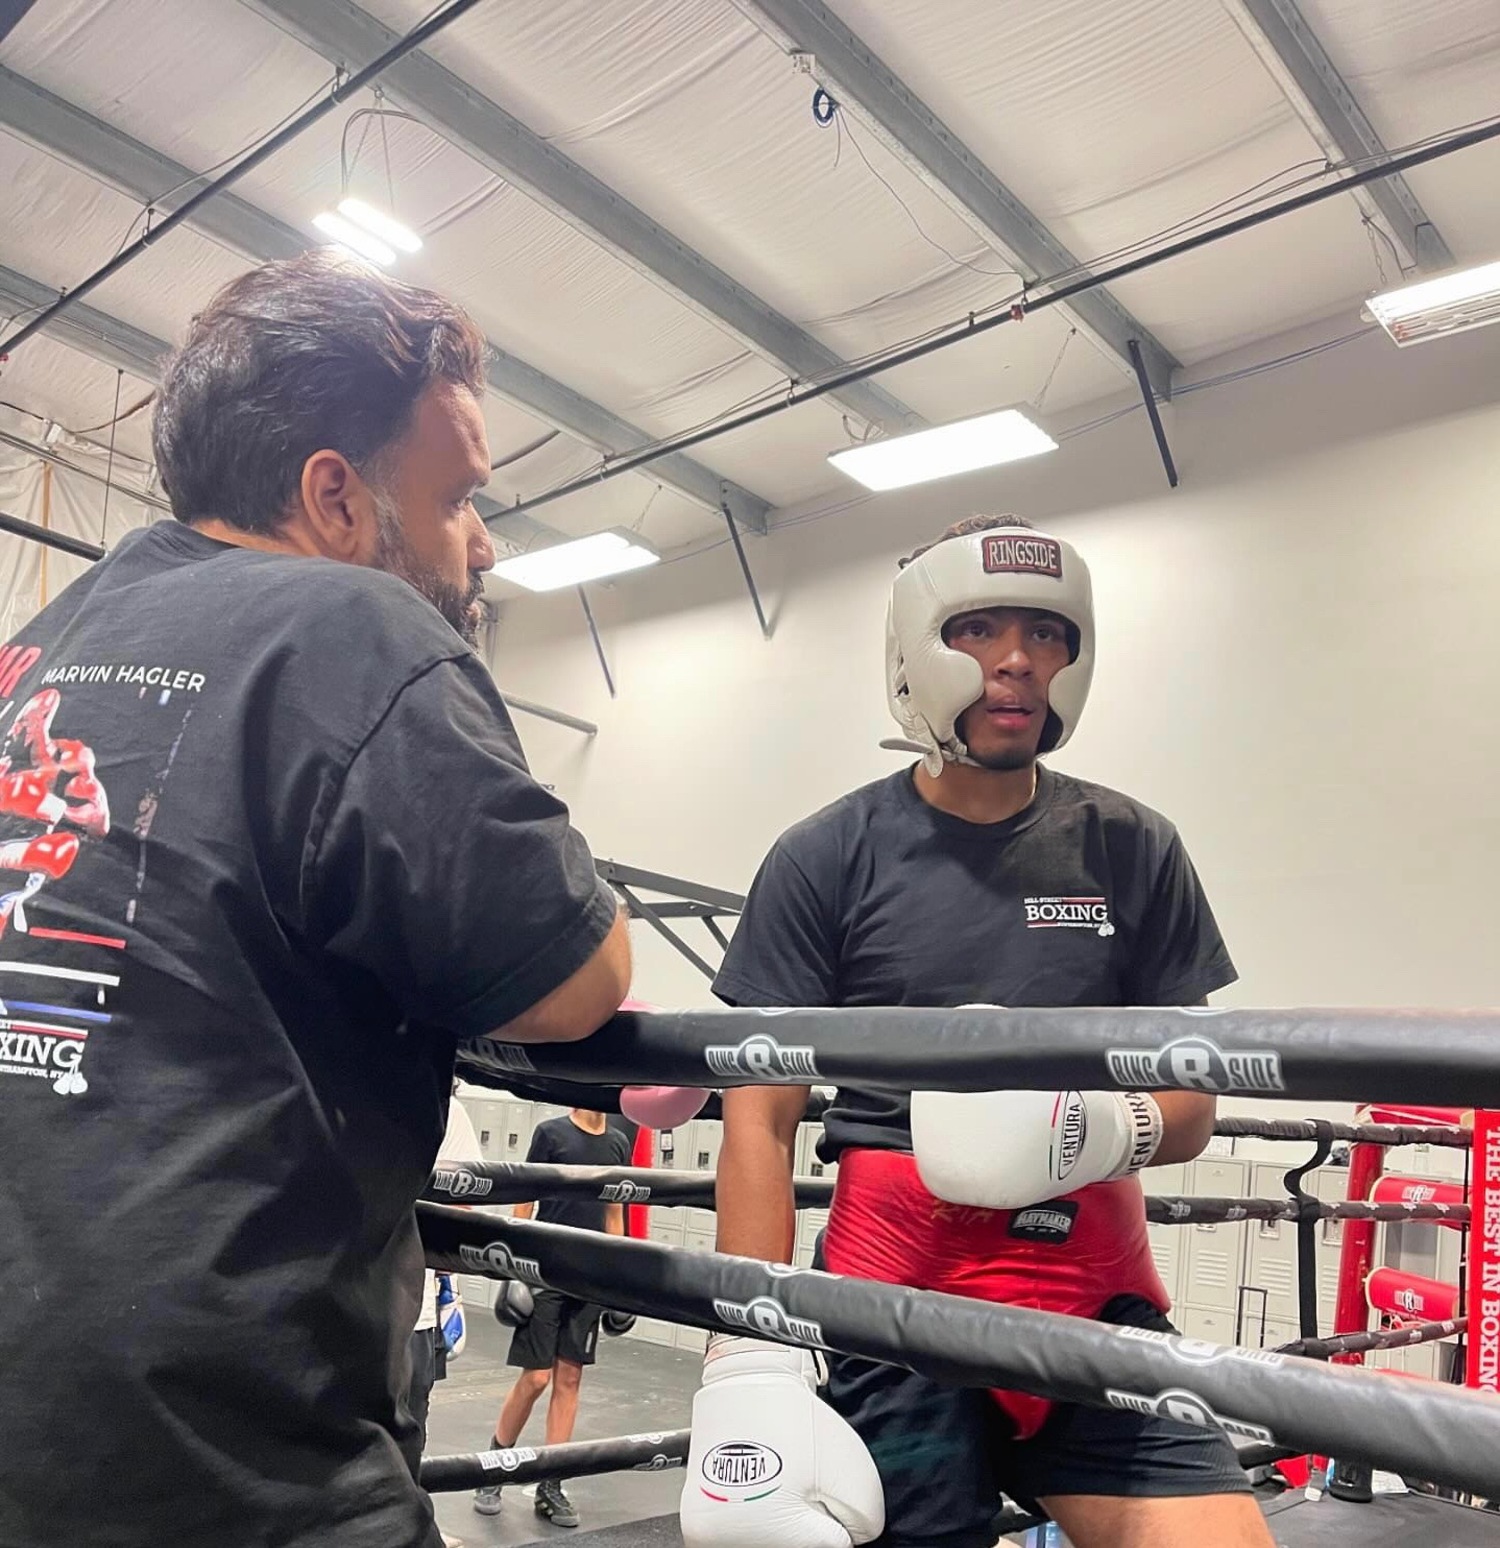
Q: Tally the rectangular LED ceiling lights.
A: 4